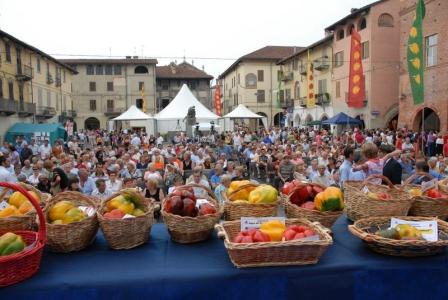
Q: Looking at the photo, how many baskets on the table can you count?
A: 11